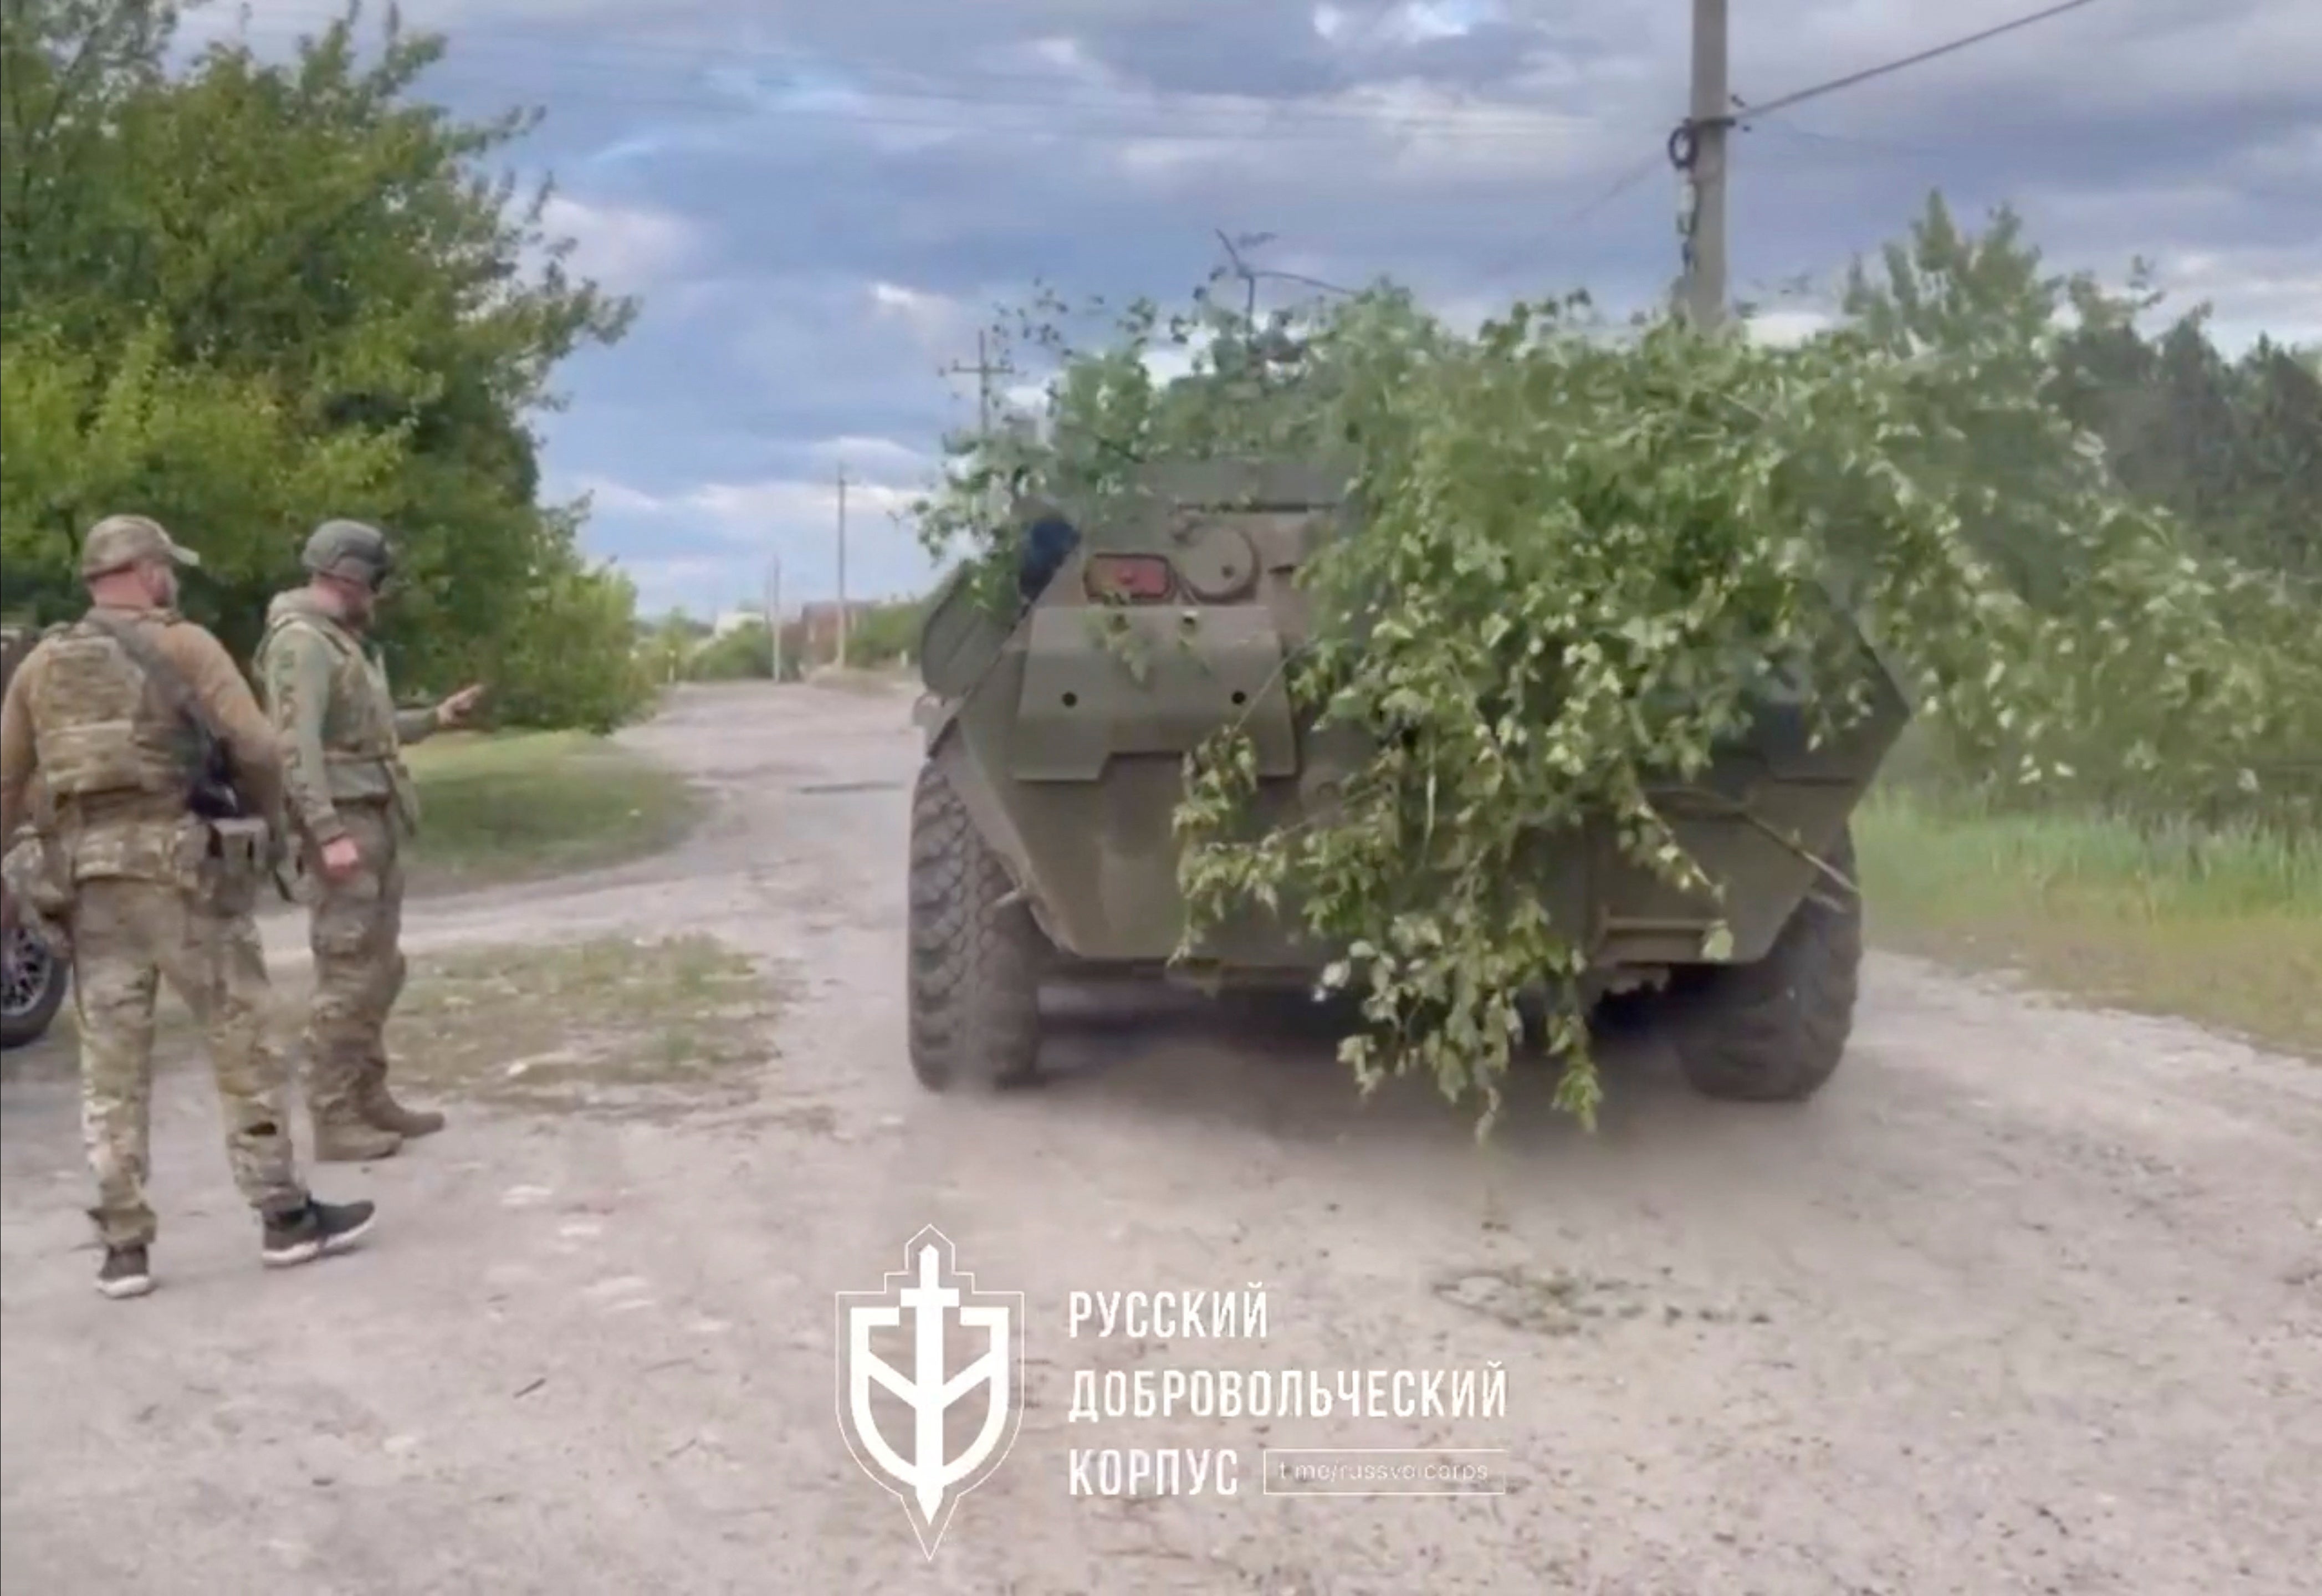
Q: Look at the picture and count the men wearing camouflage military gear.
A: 2